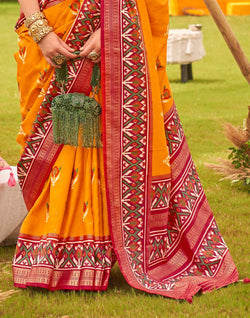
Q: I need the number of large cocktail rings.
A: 2